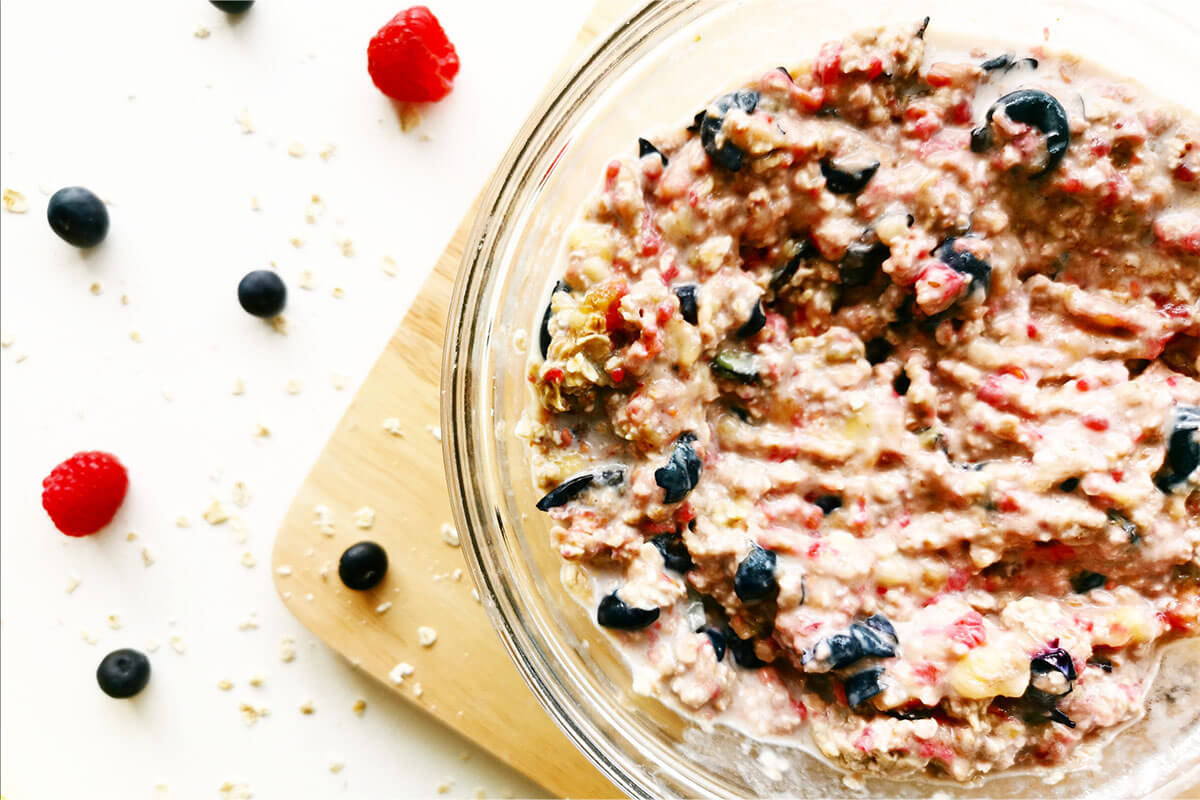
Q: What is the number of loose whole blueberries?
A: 5